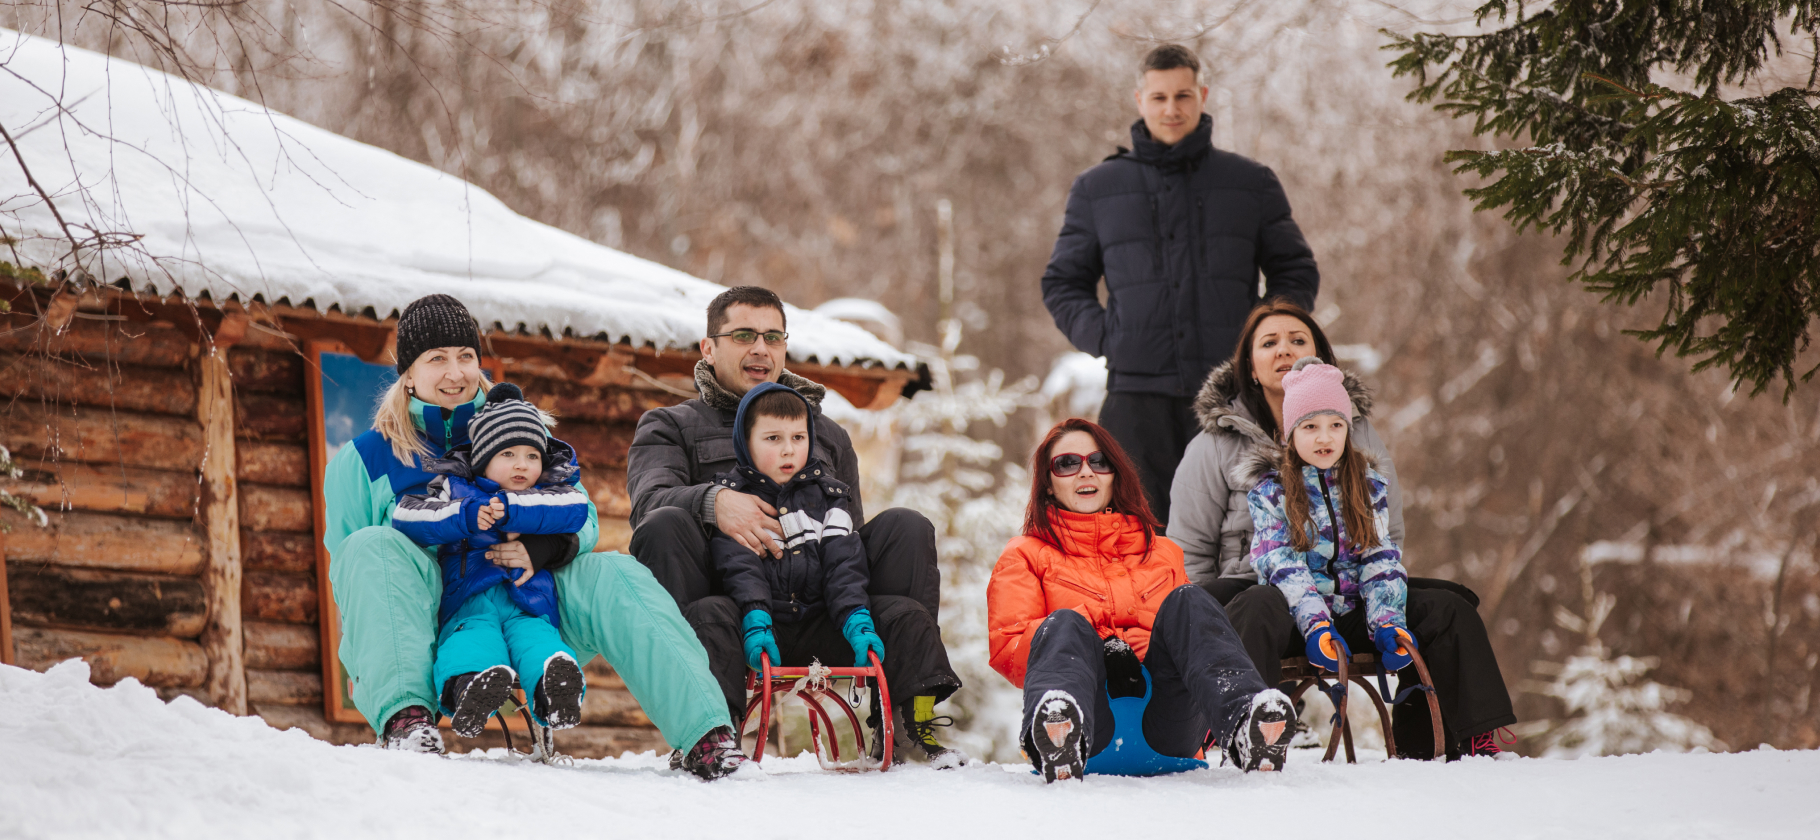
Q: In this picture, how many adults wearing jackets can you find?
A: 5